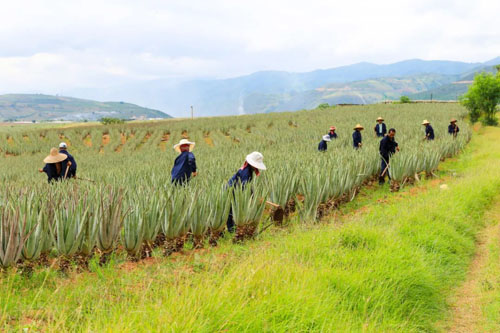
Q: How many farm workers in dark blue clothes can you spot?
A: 11